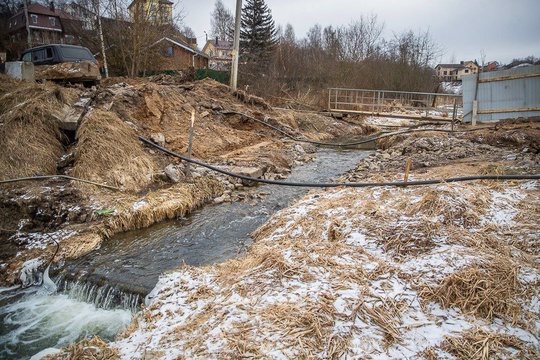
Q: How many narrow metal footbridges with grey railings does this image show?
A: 1